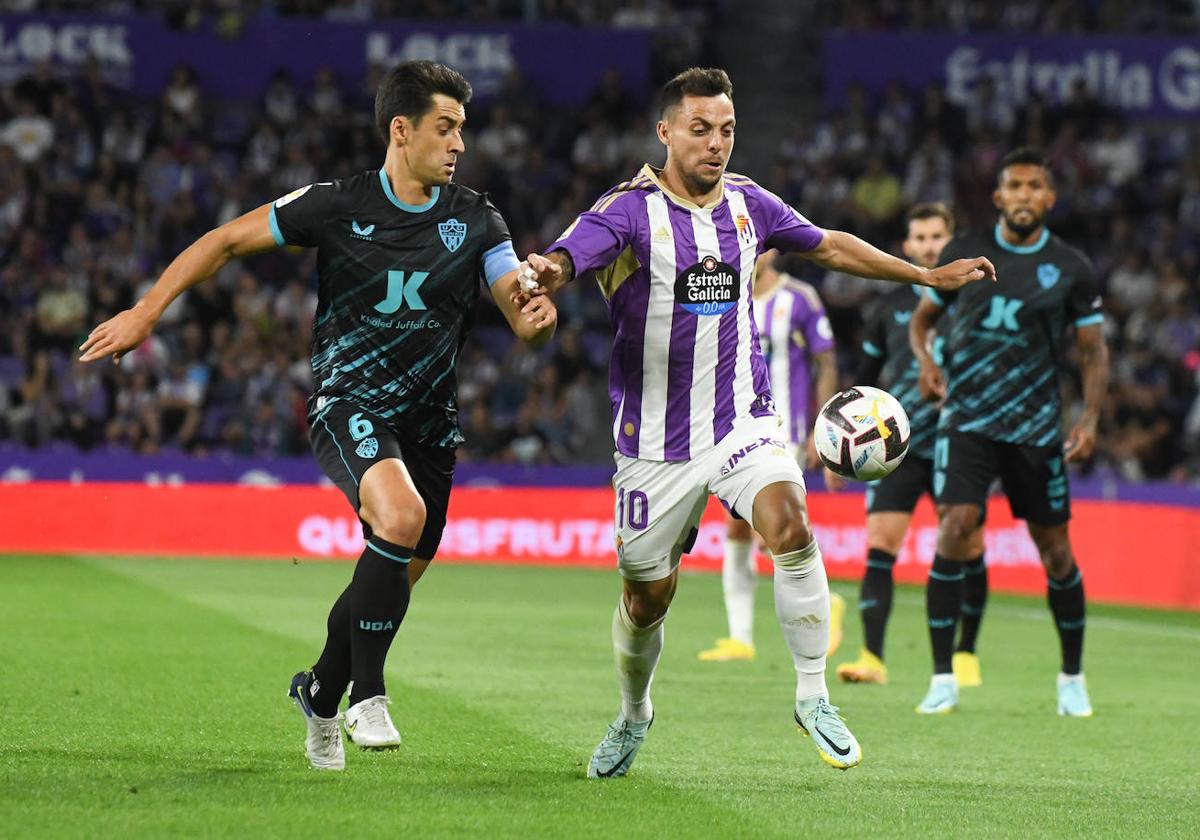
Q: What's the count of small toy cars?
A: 0